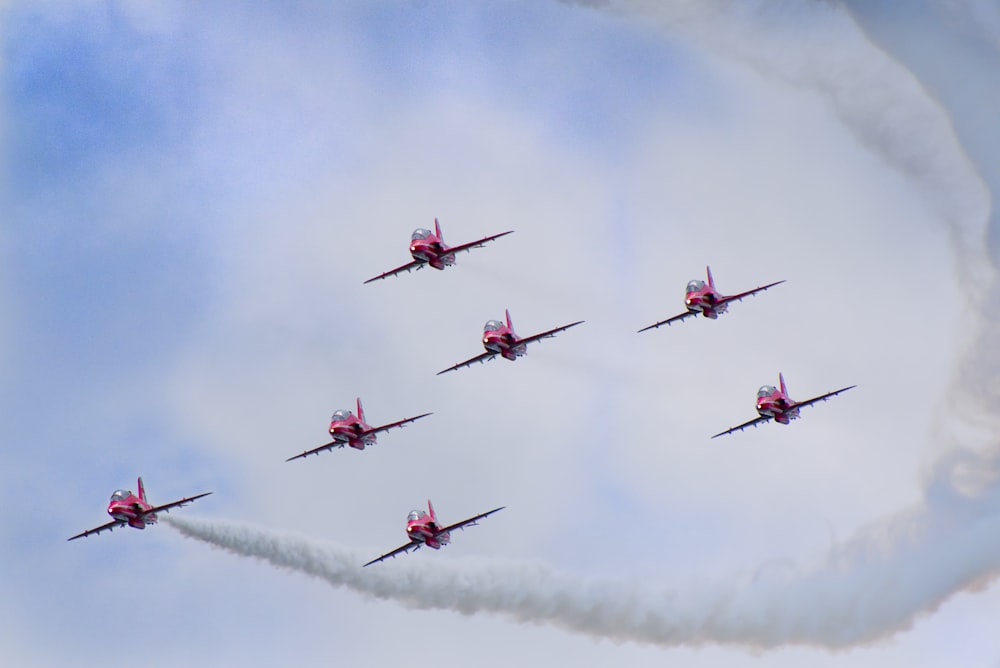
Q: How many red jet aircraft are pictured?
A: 7